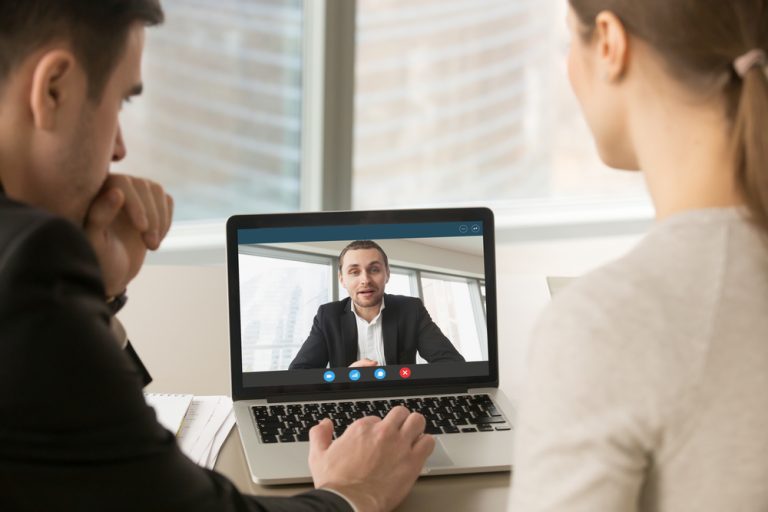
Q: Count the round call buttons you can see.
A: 4